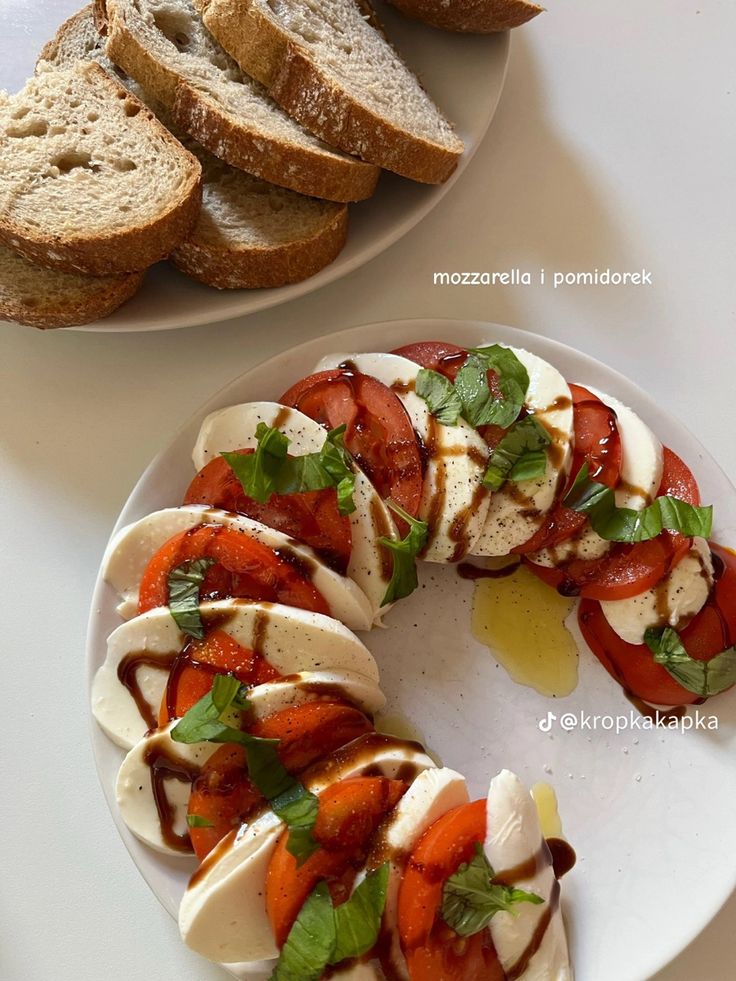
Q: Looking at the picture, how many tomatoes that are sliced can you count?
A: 11